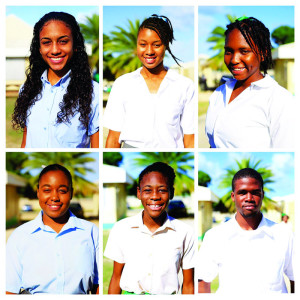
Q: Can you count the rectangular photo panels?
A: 6